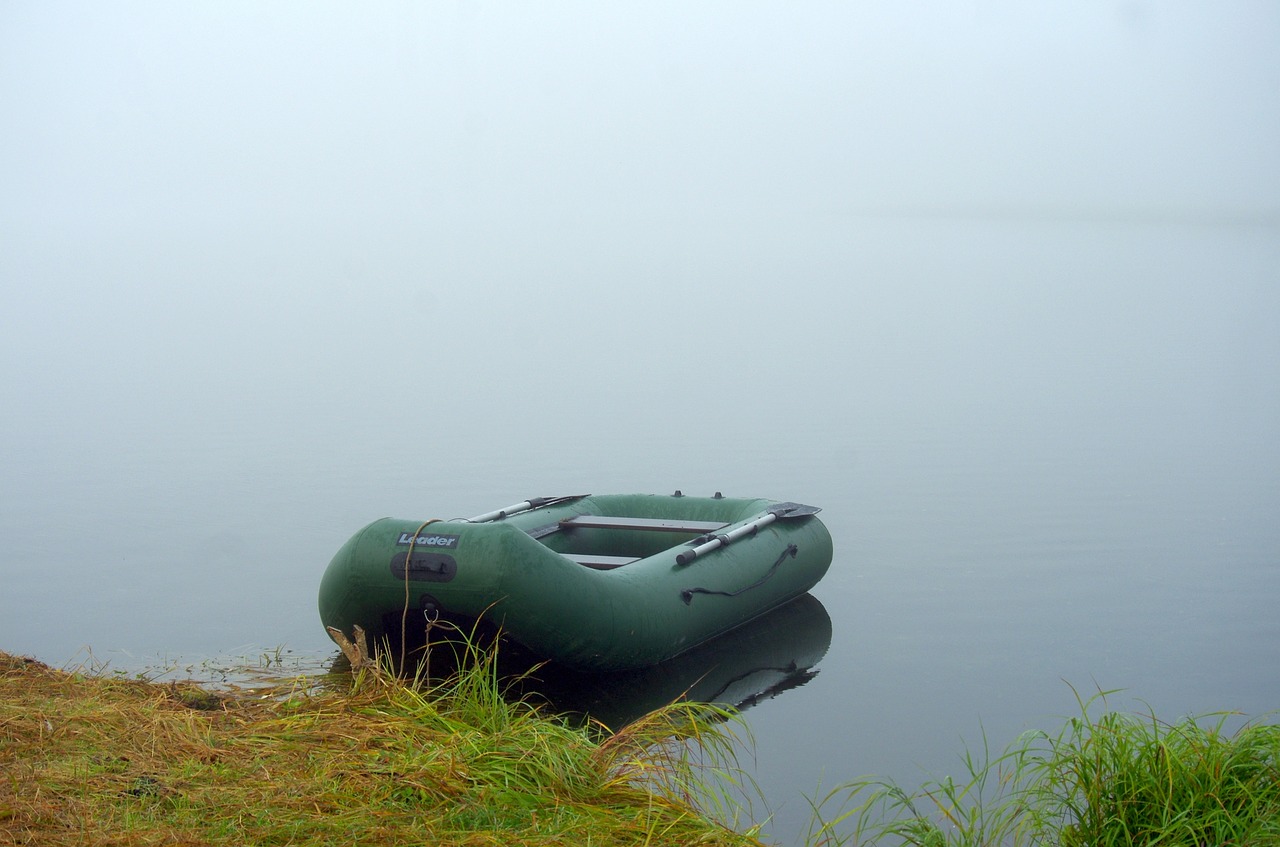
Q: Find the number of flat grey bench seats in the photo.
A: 2